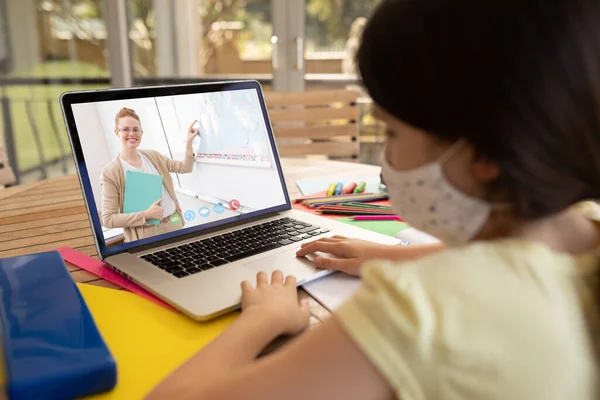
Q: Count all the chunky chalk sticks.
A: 4